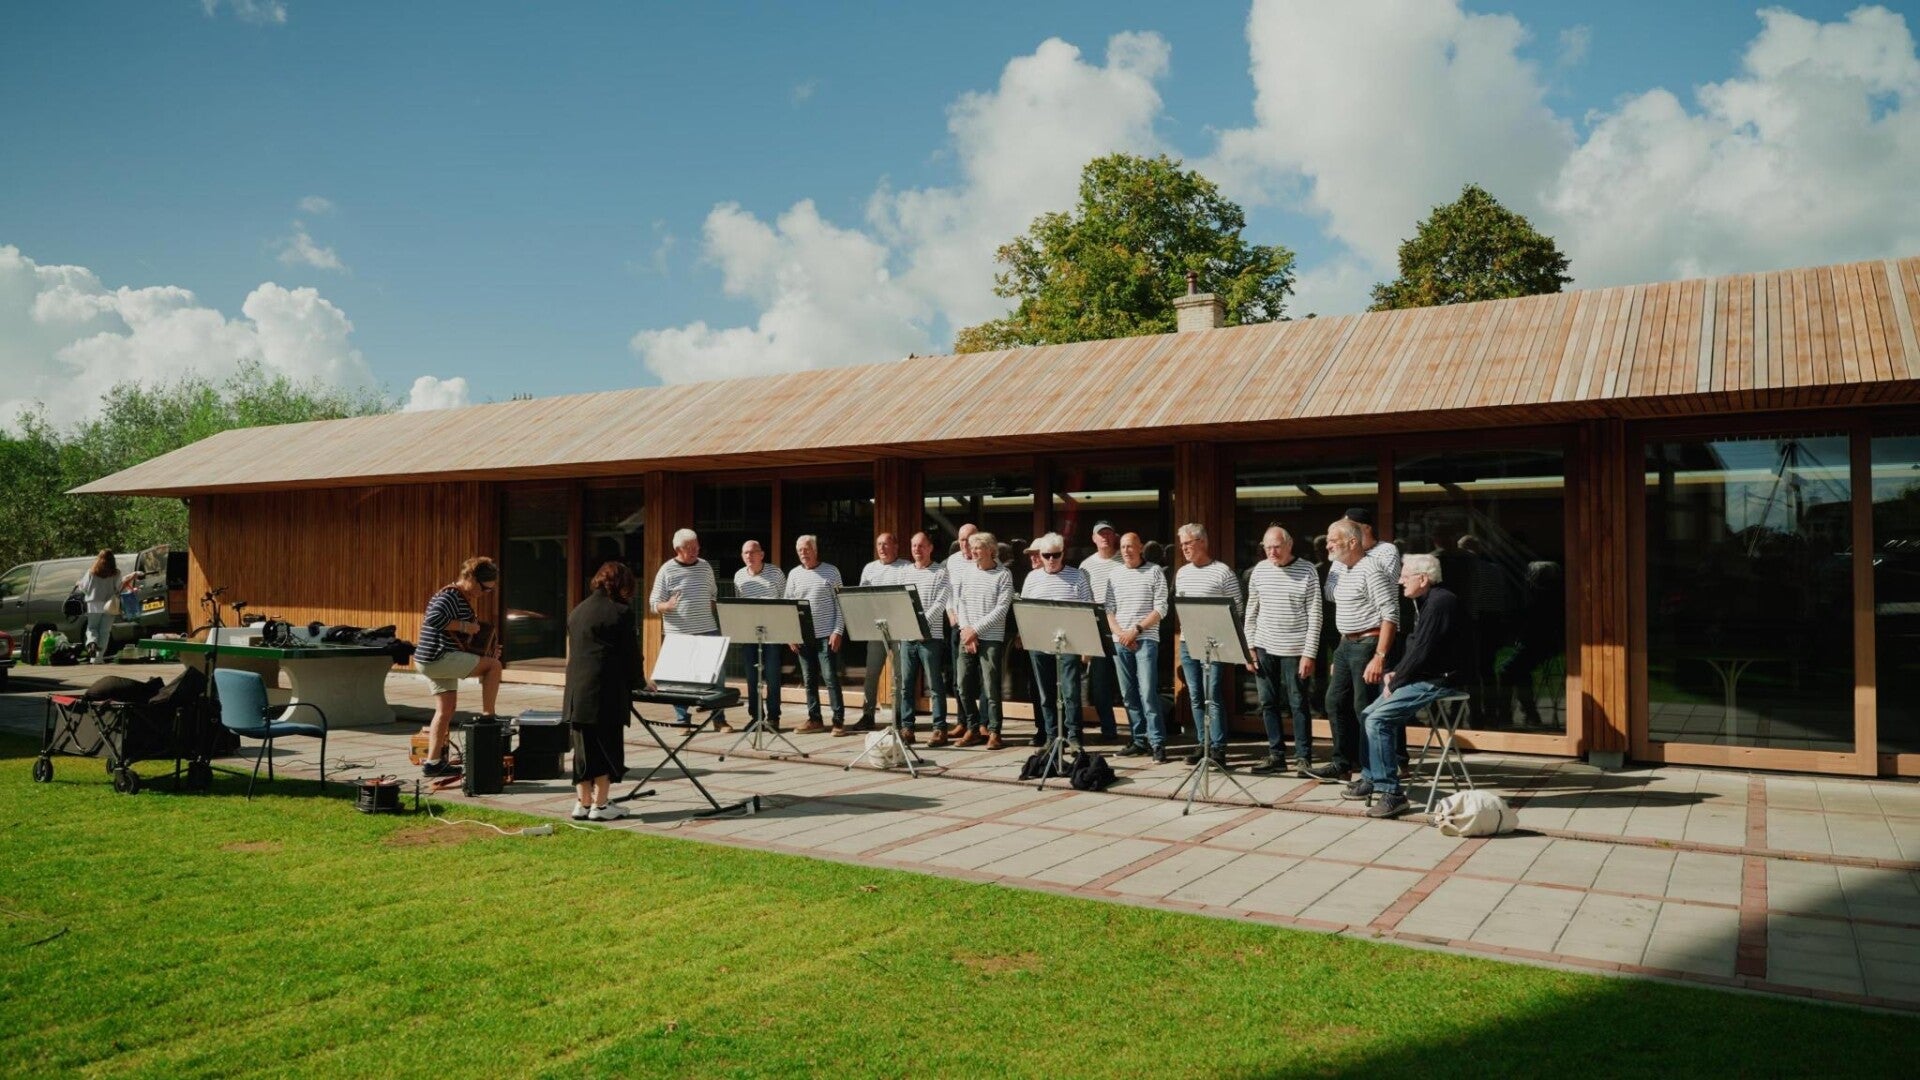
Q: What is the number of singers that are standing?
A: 15